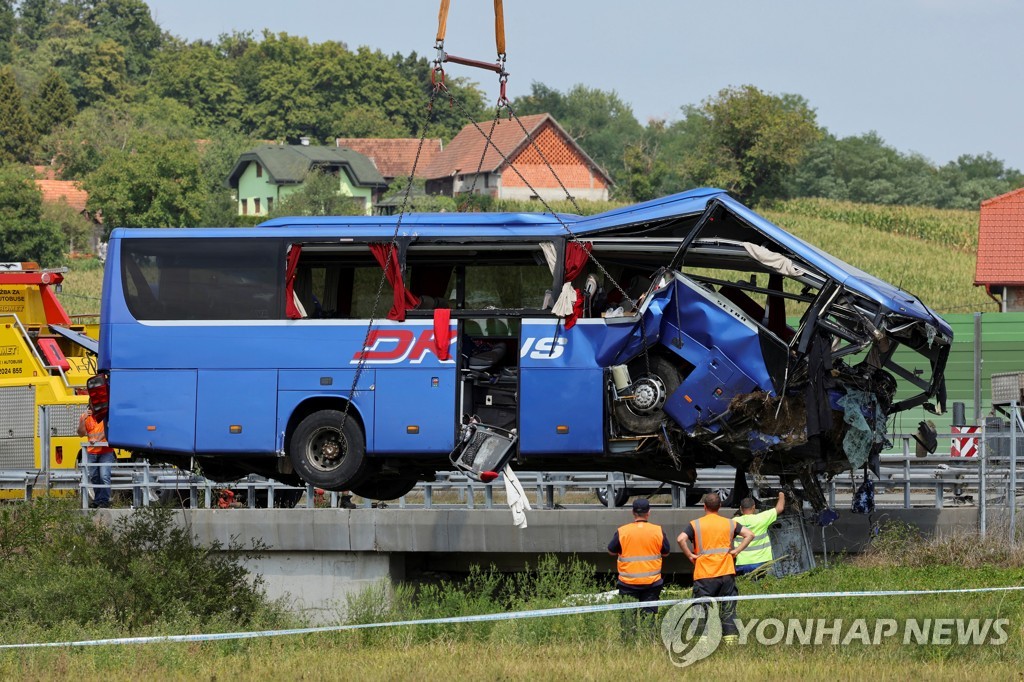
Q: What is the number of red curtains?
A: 4